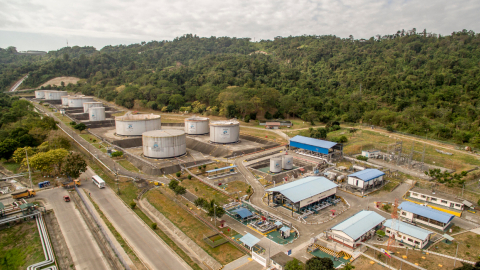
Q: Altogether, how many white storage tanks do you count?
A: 12